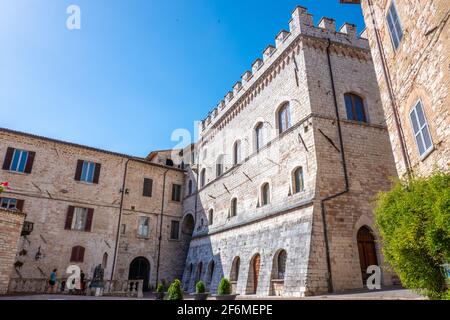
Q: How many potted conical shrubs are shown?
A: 4